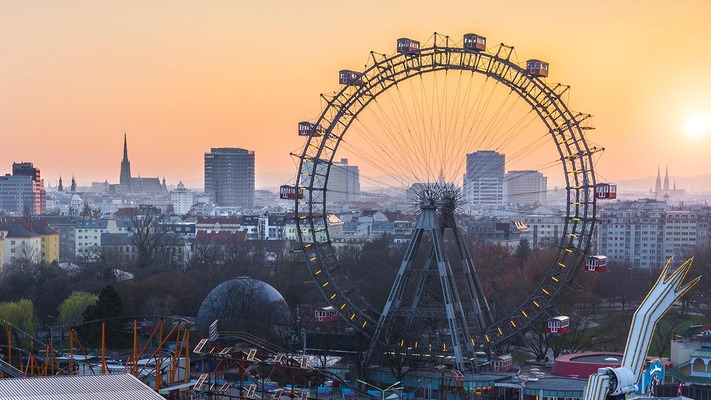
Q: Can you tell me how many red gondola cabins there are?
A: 11